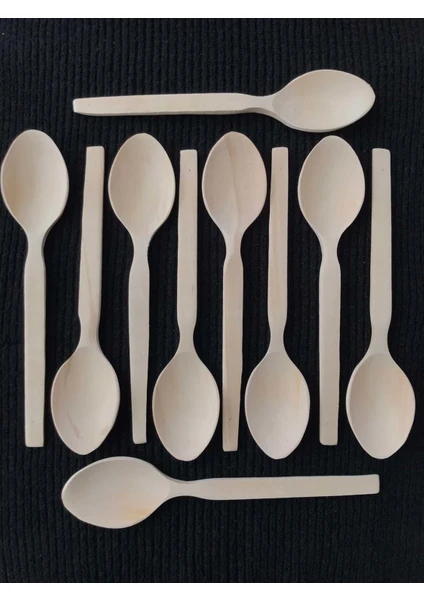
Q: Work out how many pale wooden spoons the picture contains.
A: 10